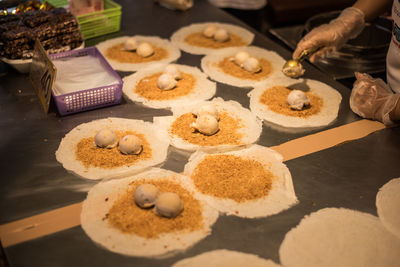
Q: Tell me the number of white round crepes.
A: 12